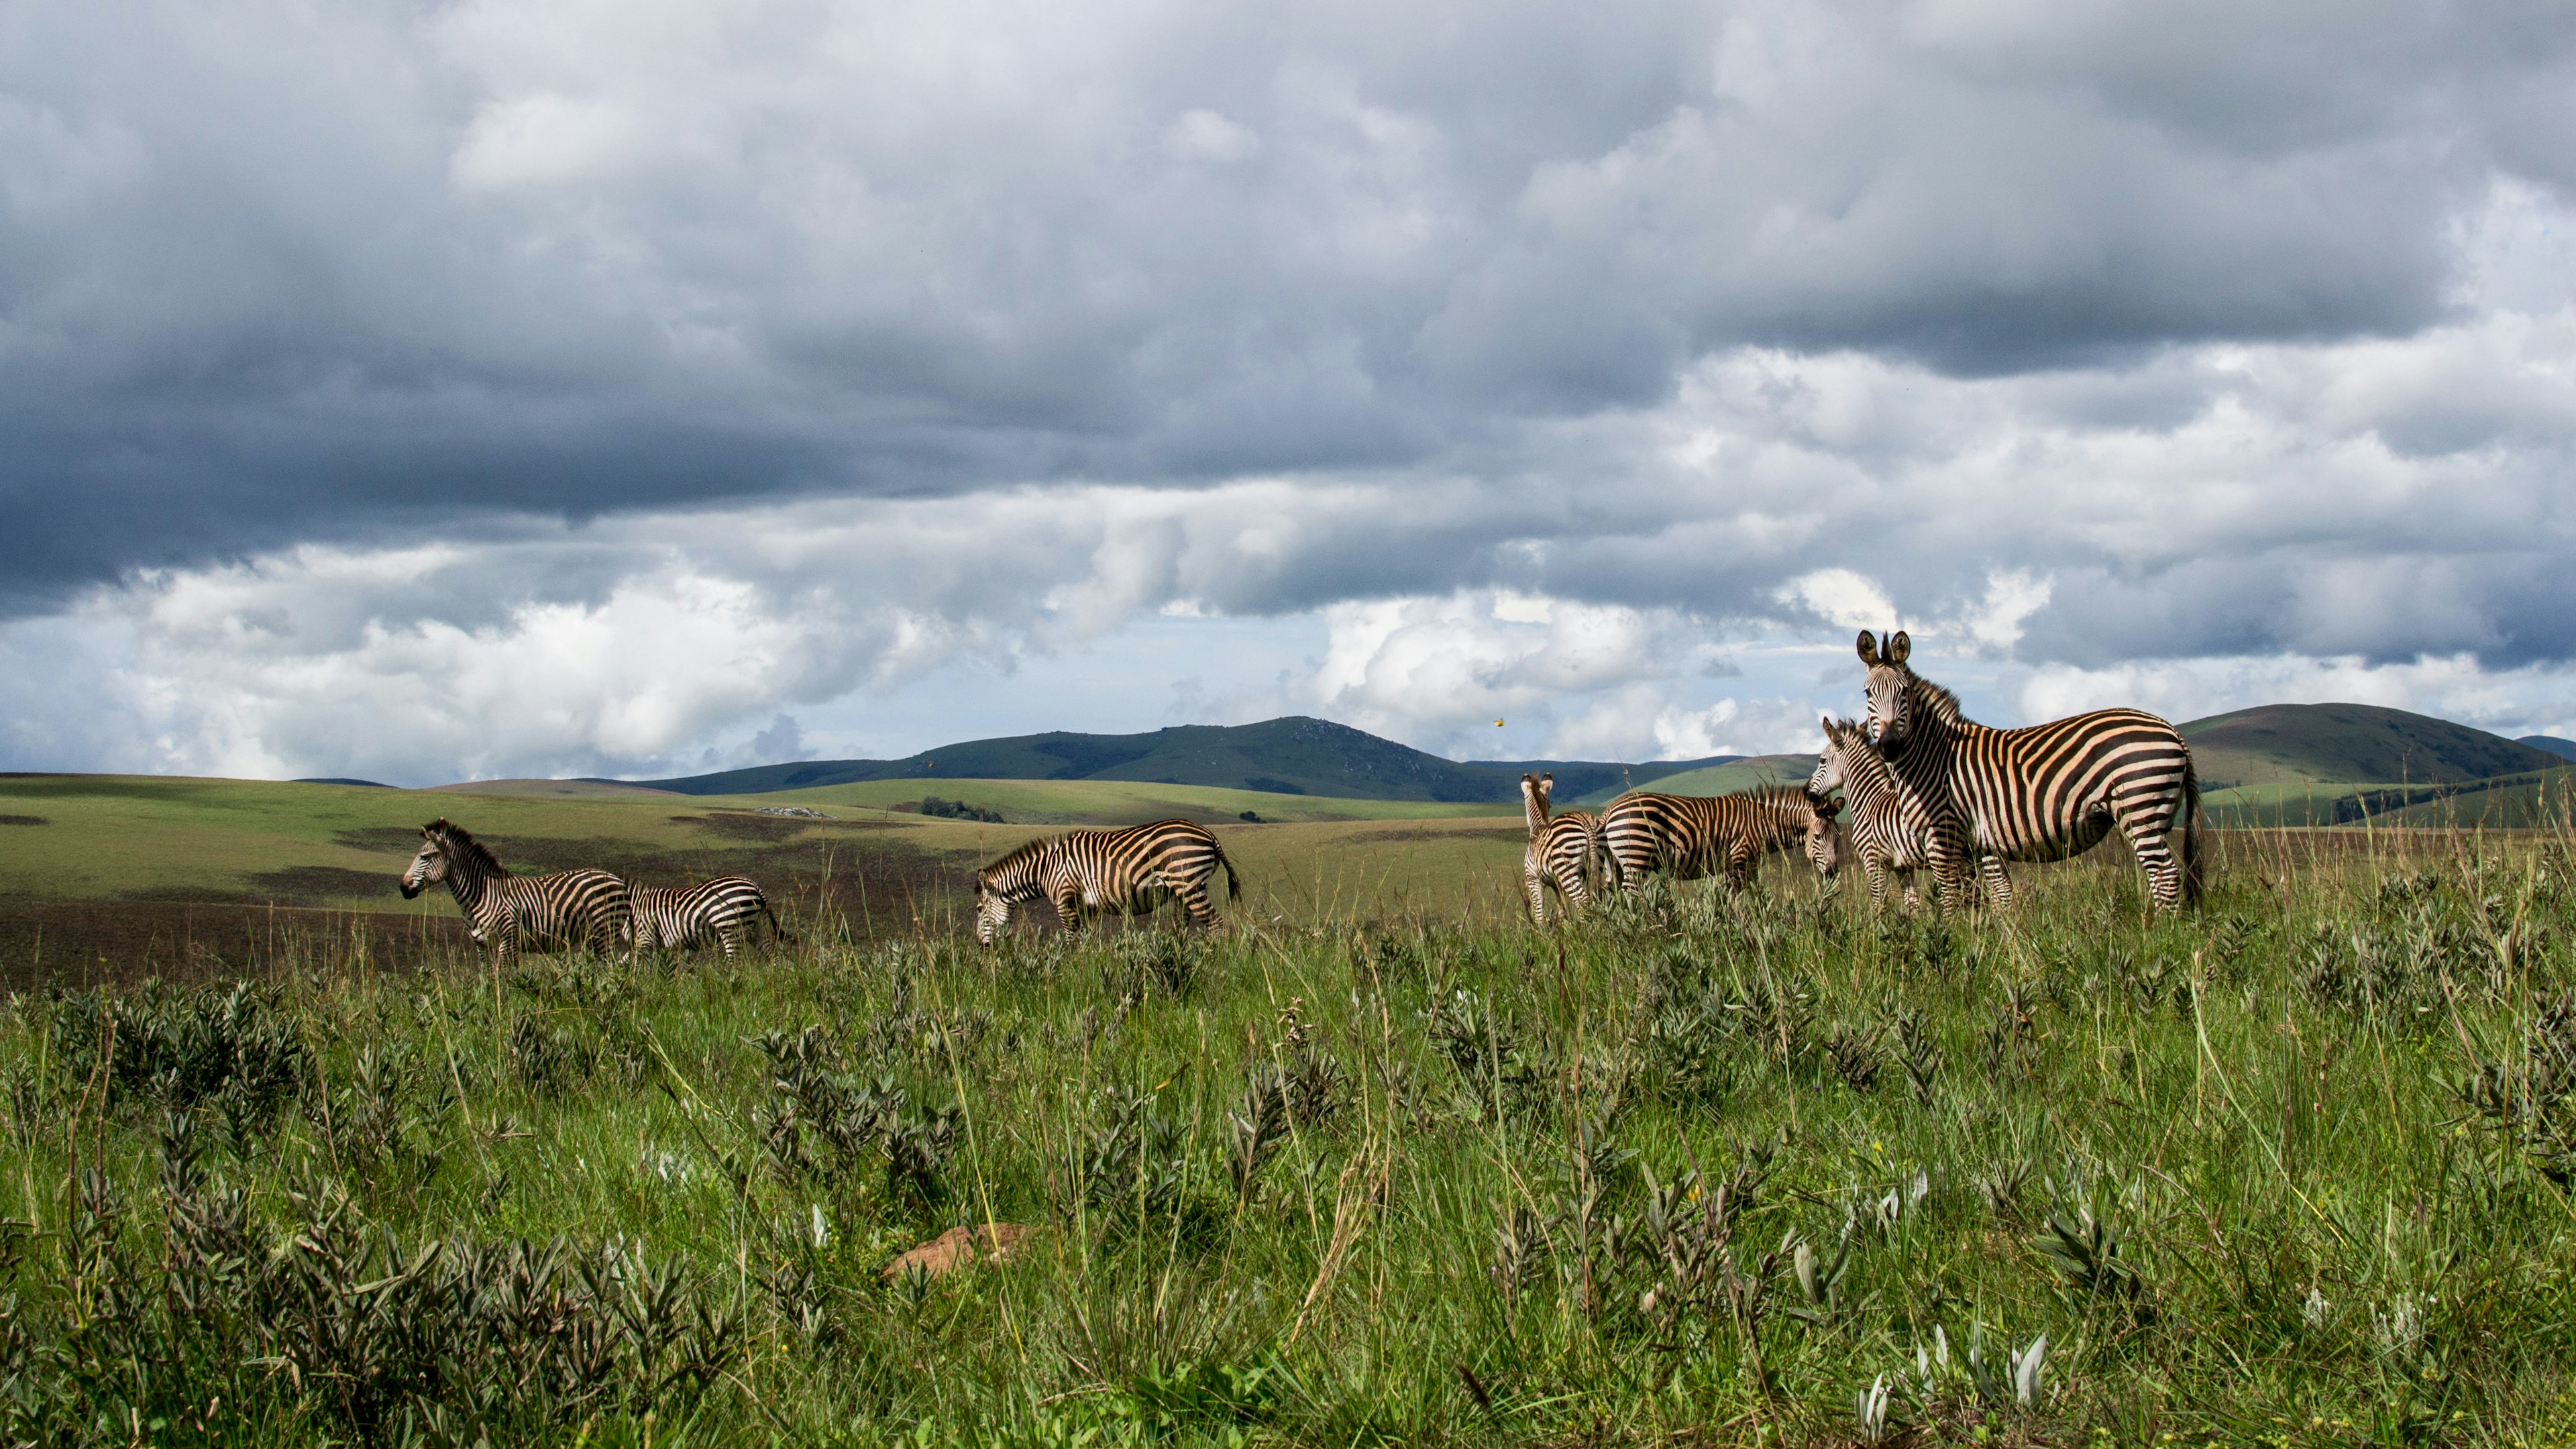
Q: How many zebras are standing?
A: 7